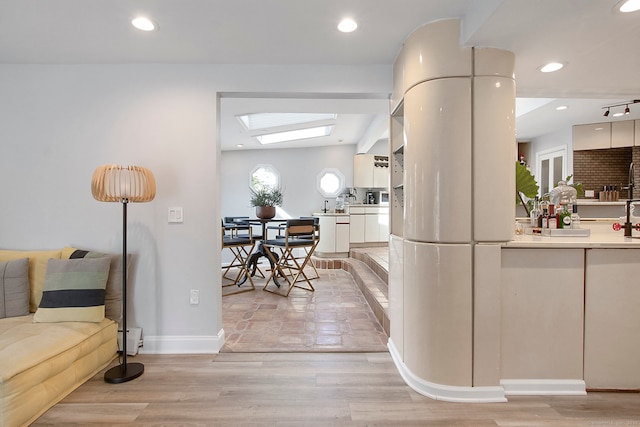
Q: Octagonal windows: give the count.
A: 2